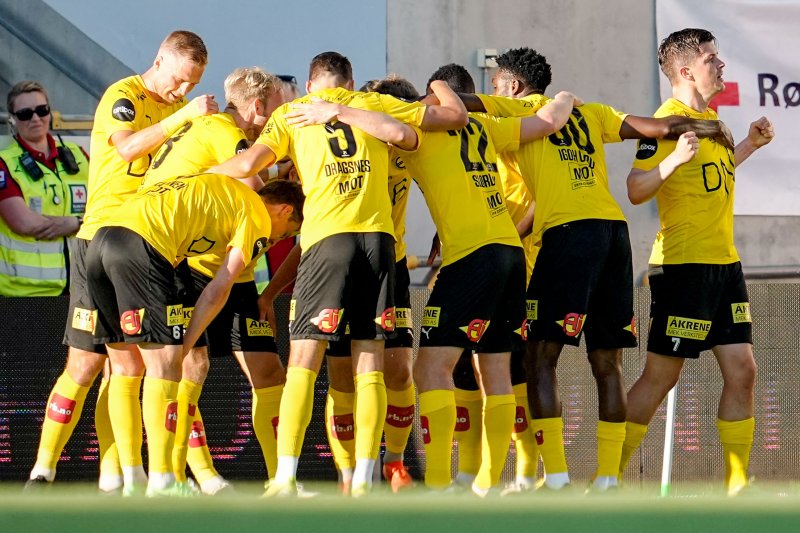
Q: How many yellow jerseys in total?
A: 9